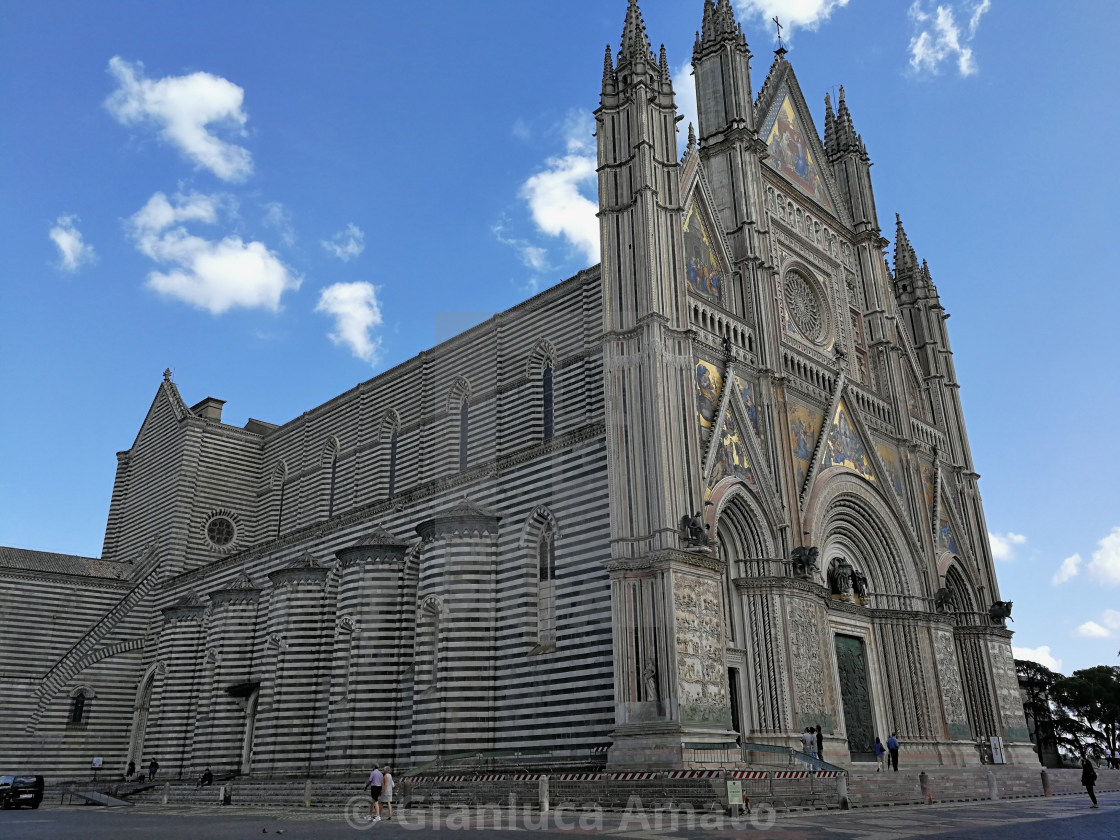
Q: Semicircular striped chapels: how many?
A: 5